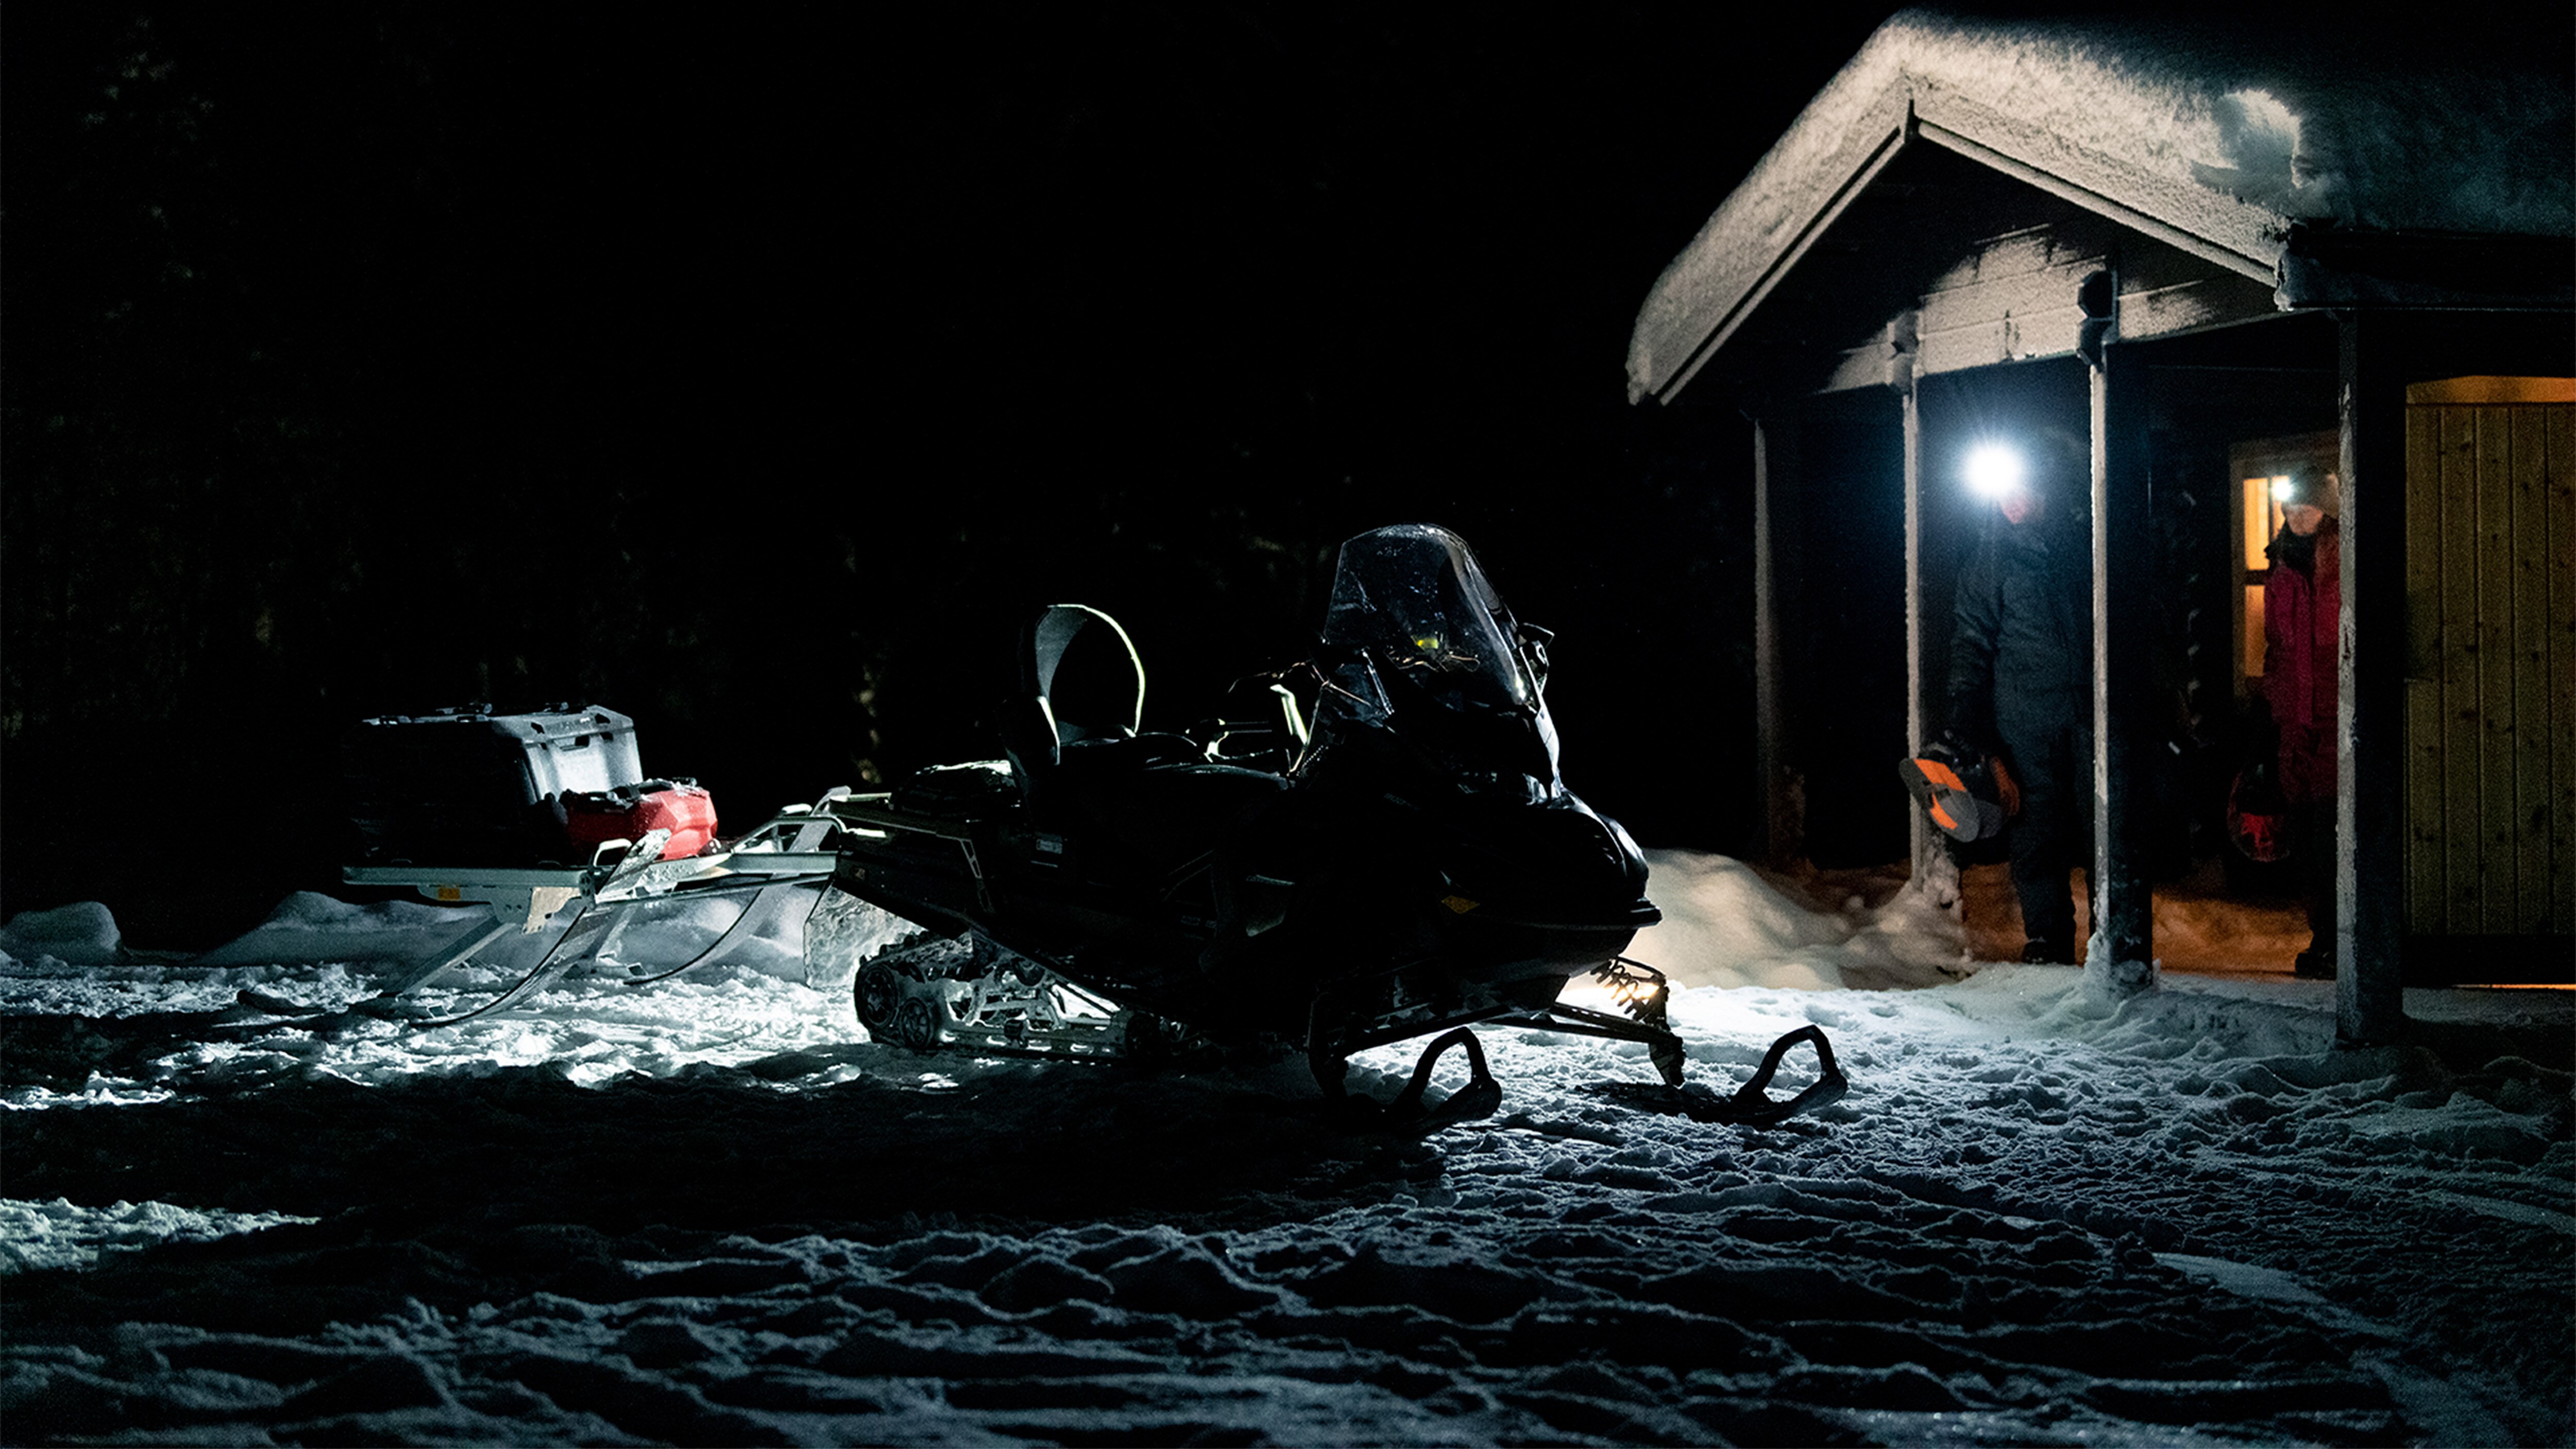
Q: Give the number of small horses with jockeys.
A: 0